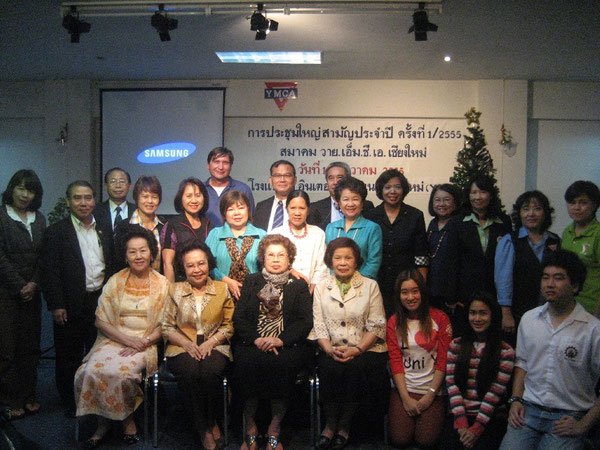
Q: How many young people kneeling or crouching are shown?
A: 3